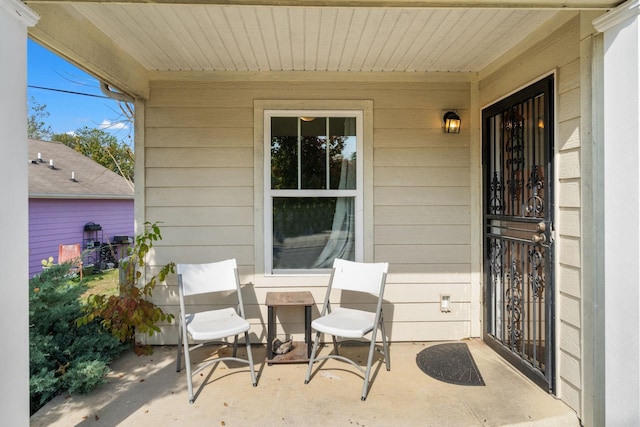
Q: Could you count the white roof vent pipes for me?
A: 3